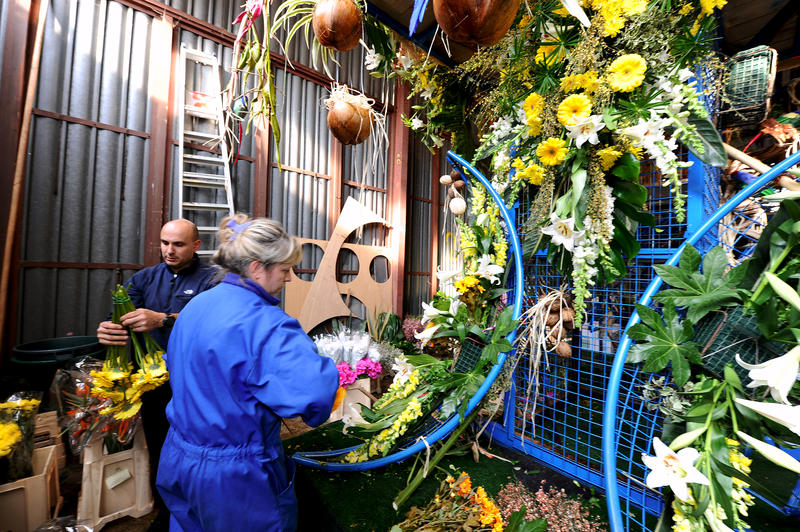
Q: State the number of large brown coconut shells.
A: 3